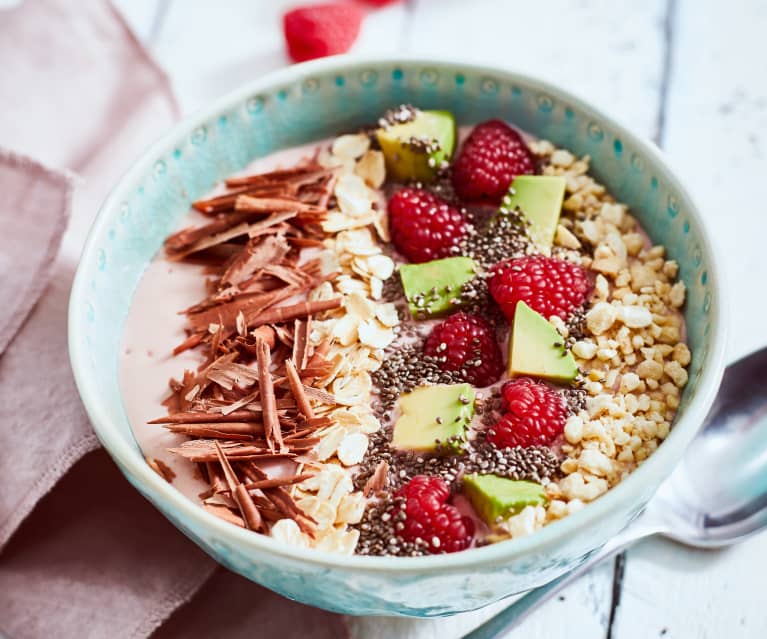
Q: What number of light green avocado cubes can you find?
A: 6